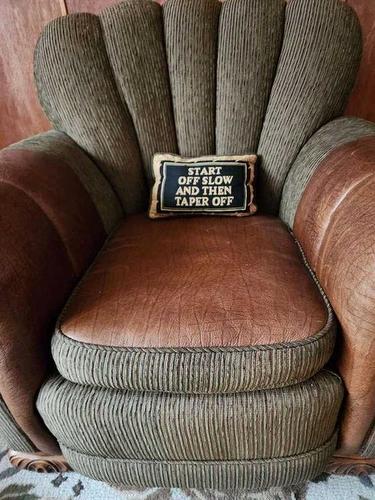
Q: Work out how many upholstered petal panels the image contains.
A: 5